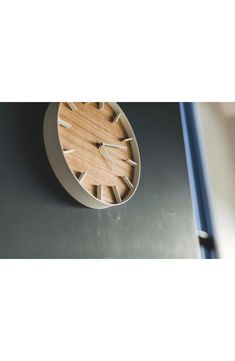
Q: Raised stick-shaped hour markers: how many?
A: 12